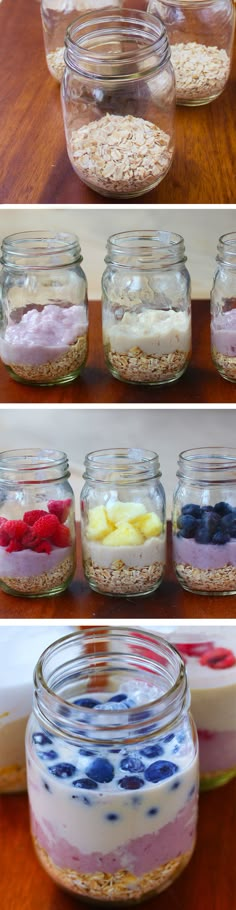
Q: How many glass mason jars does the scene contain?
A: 12